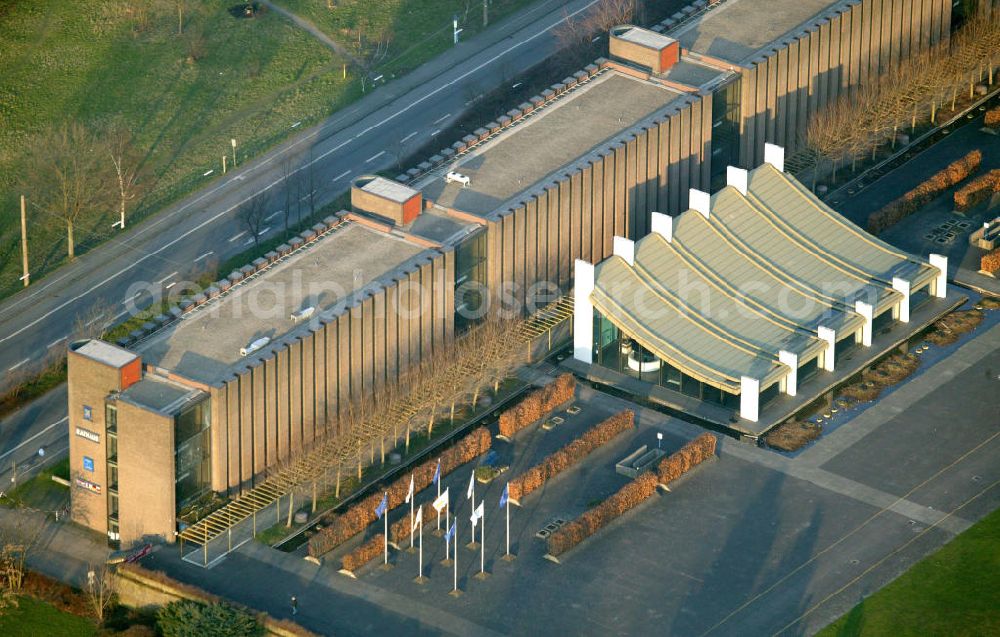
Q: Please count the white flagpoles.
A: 9